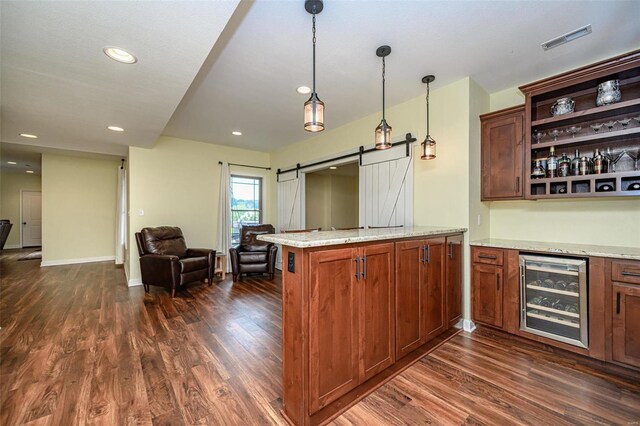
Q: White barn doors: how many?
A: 2